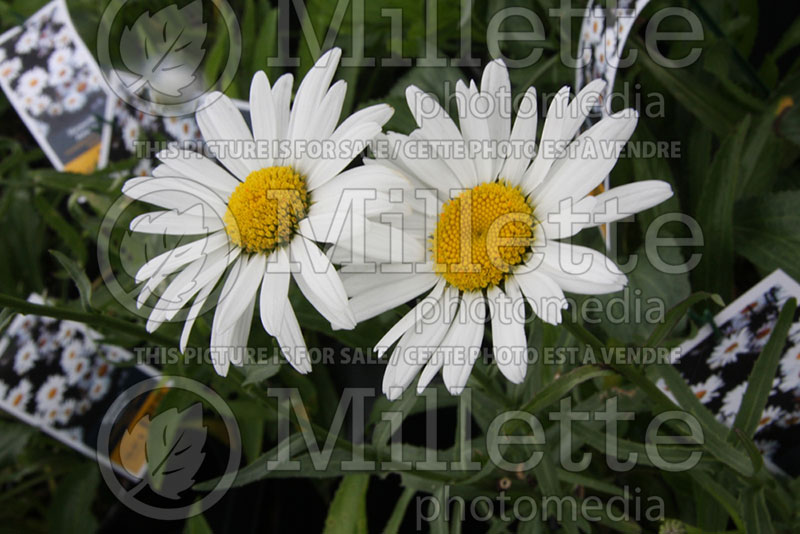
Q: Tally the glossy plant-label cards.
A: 5